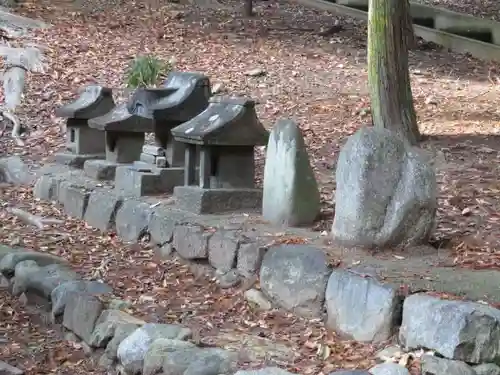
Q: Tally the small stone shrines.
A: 4